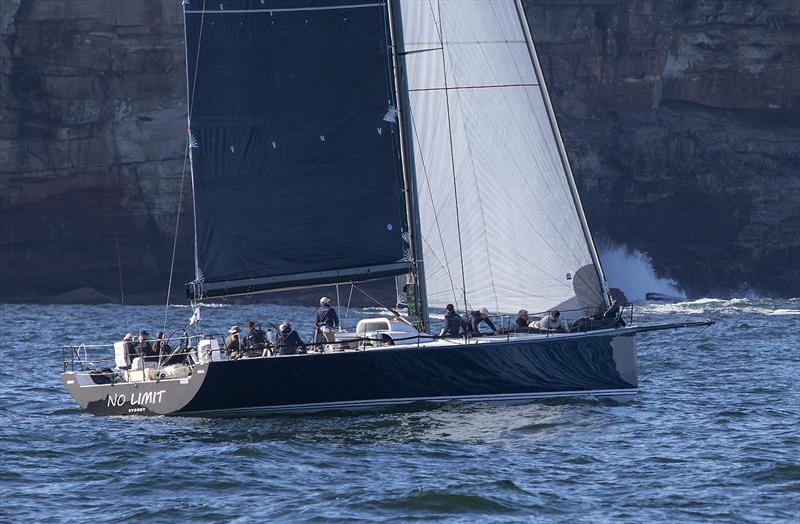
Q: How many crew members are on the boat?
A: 11